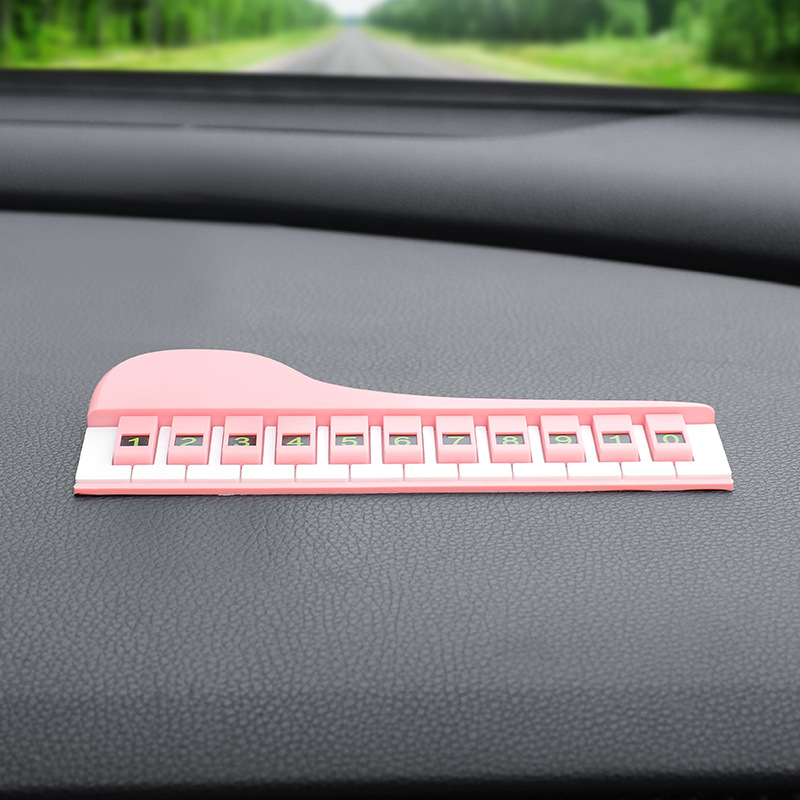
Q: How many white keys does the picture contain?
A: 12